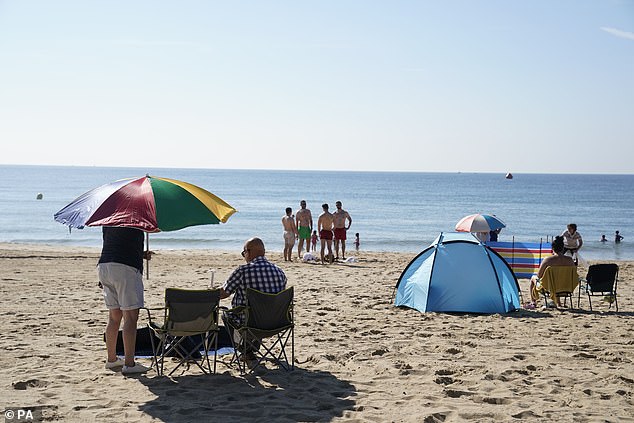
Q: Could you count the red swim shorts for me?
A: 2